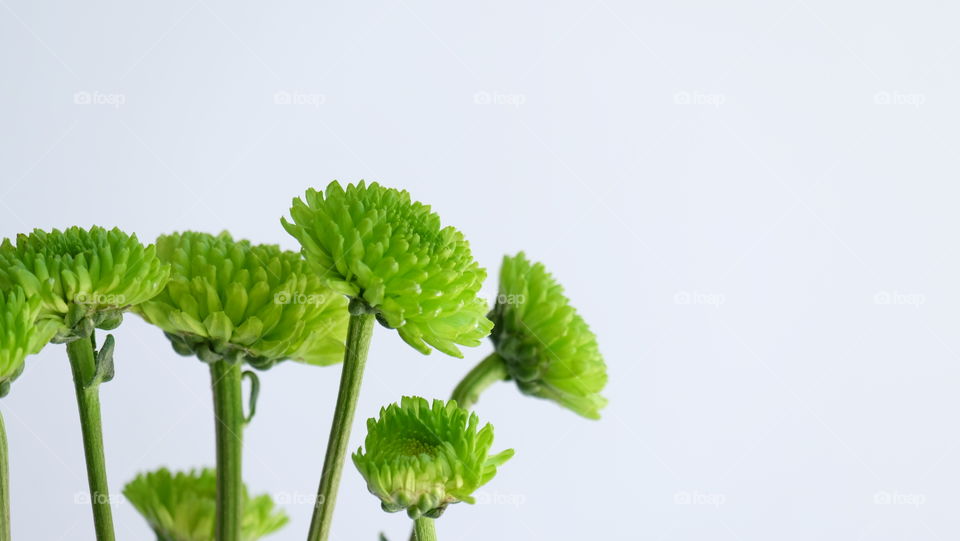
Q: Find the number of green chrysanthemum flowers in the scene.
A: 7